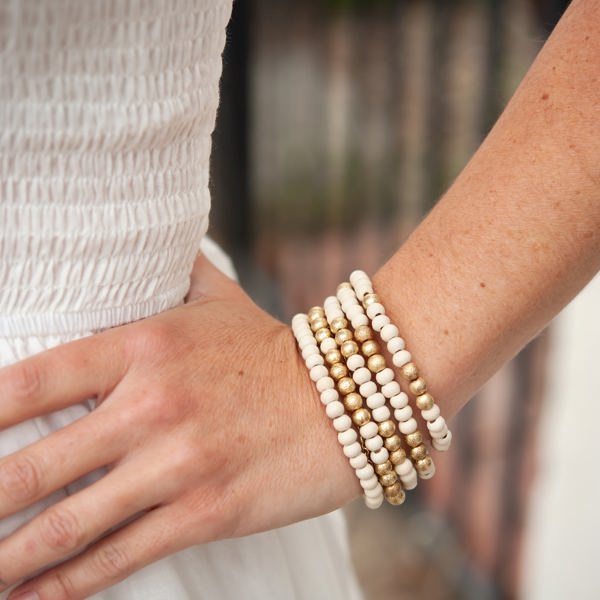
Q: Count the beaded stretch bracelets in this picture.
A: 5